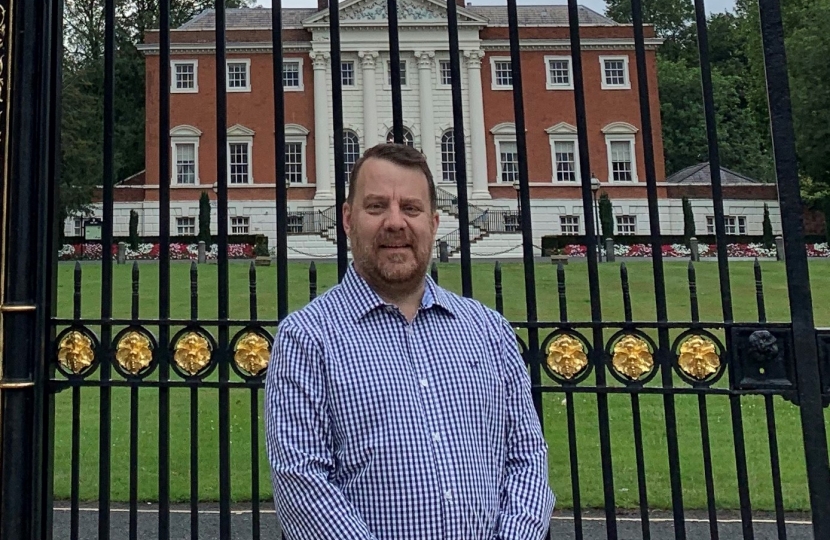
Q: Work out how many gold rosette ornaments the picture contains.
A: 7